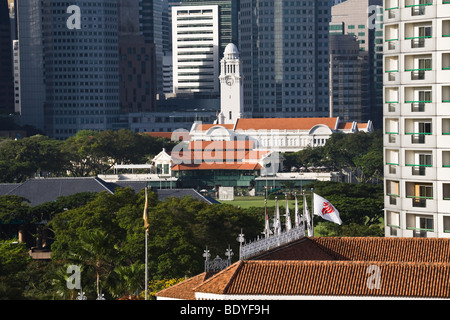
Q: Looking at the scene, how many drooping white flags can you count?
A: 5